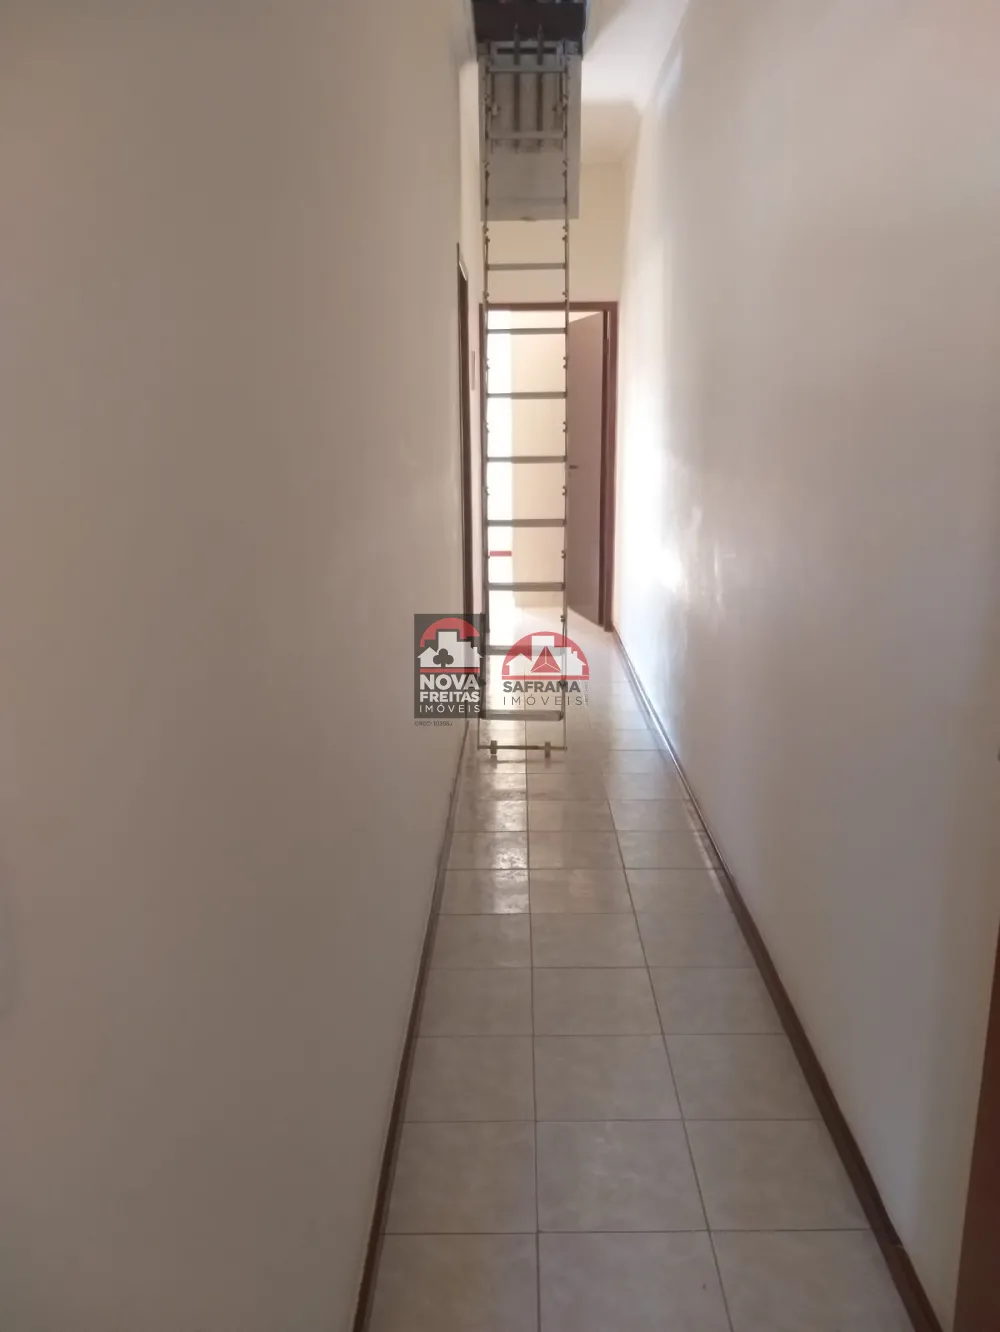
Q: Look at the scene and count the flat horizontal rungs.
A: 11